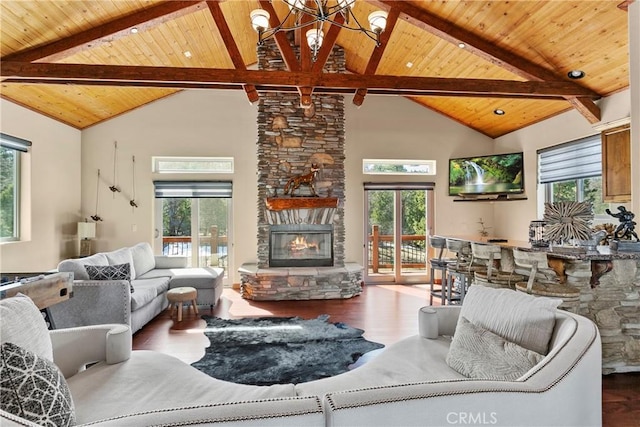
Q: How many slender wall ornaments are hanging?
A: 3